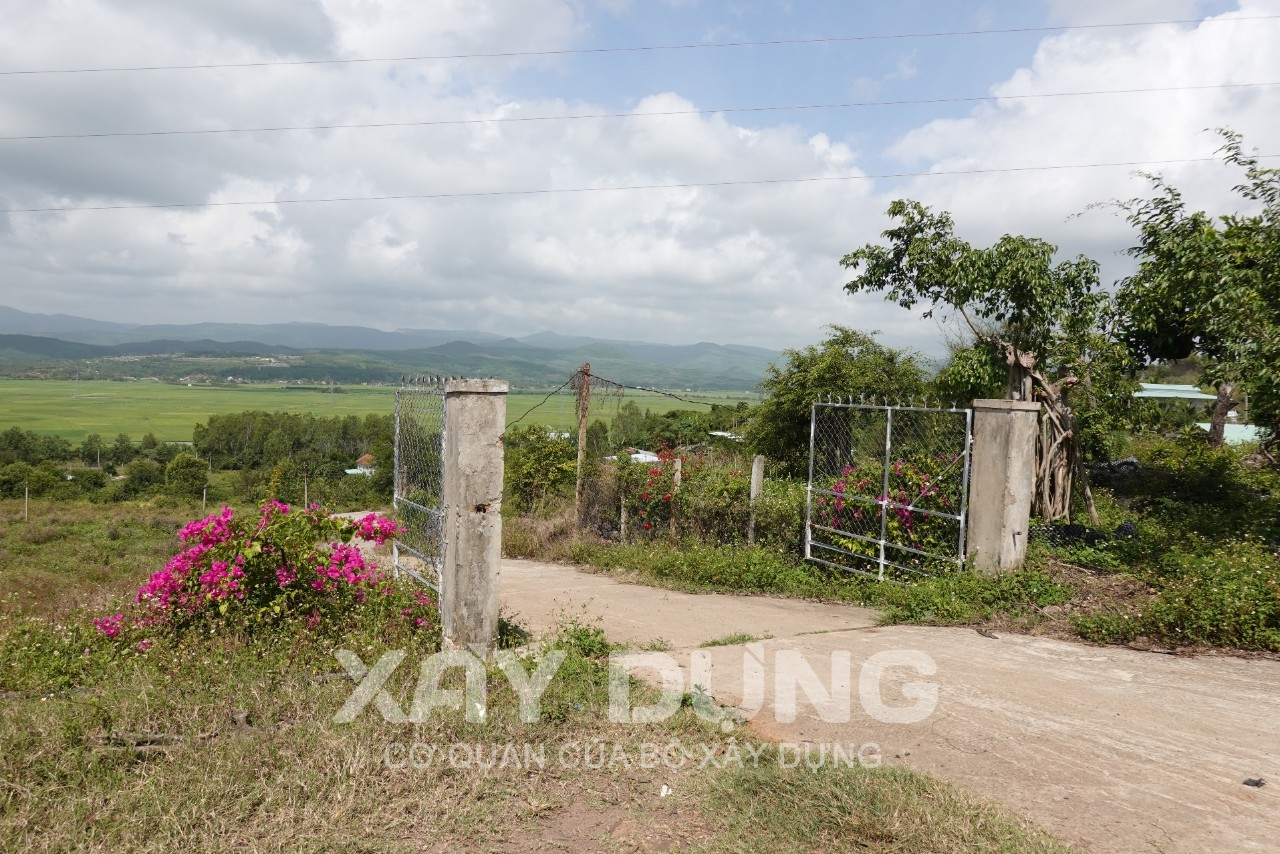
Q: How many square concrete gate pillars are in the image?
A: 2